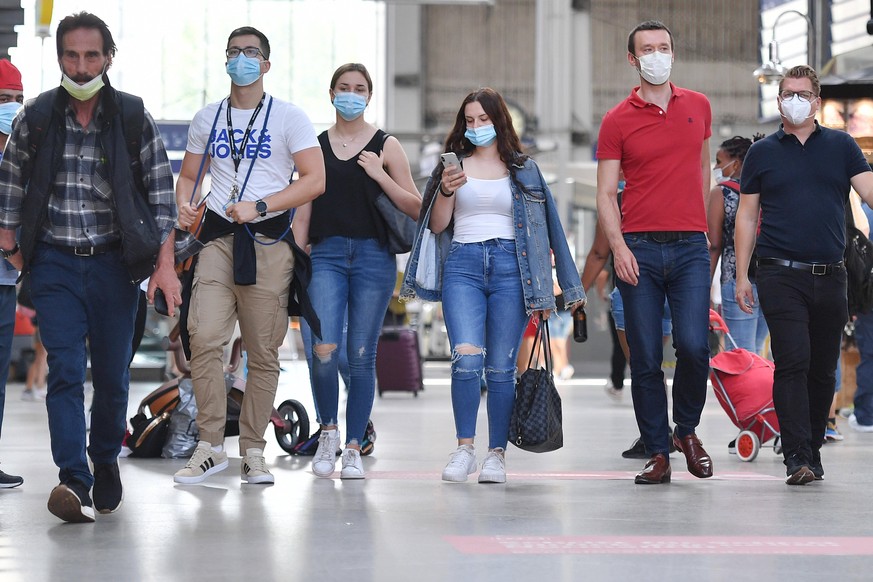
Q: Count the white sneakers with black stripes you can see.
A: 2